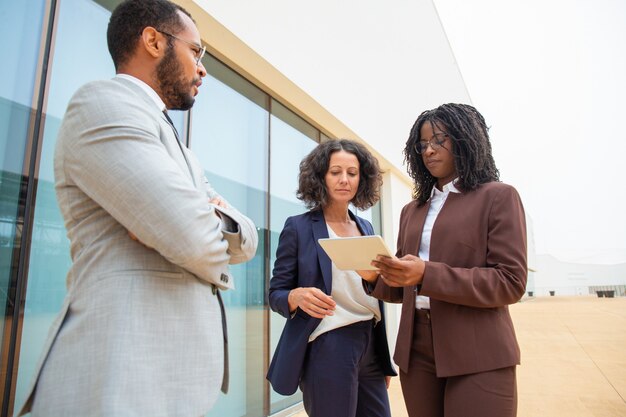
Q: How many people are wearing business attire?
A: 3